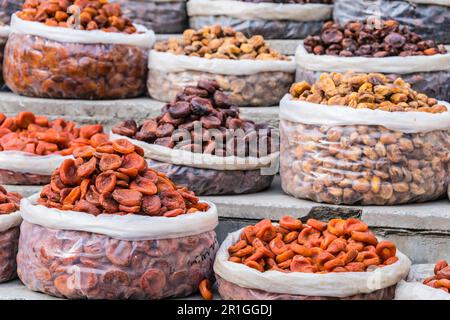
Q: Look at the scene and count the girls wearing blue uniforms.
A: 0